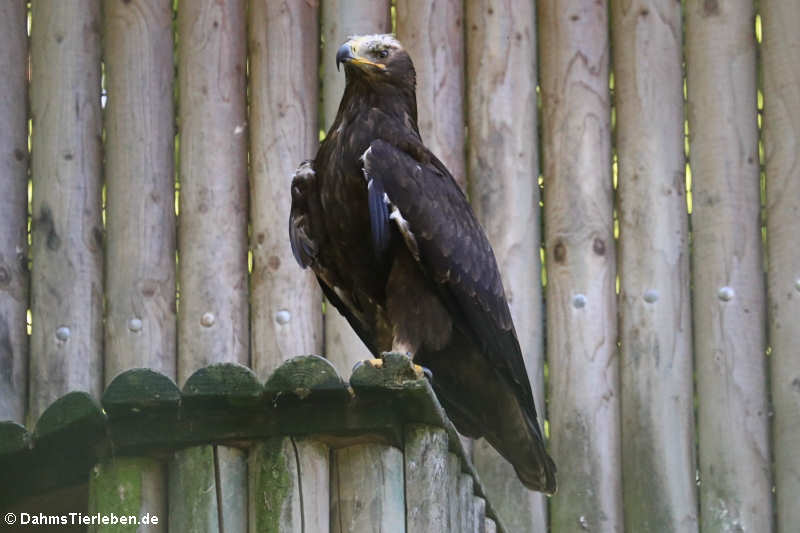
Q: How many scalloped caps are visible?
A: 6